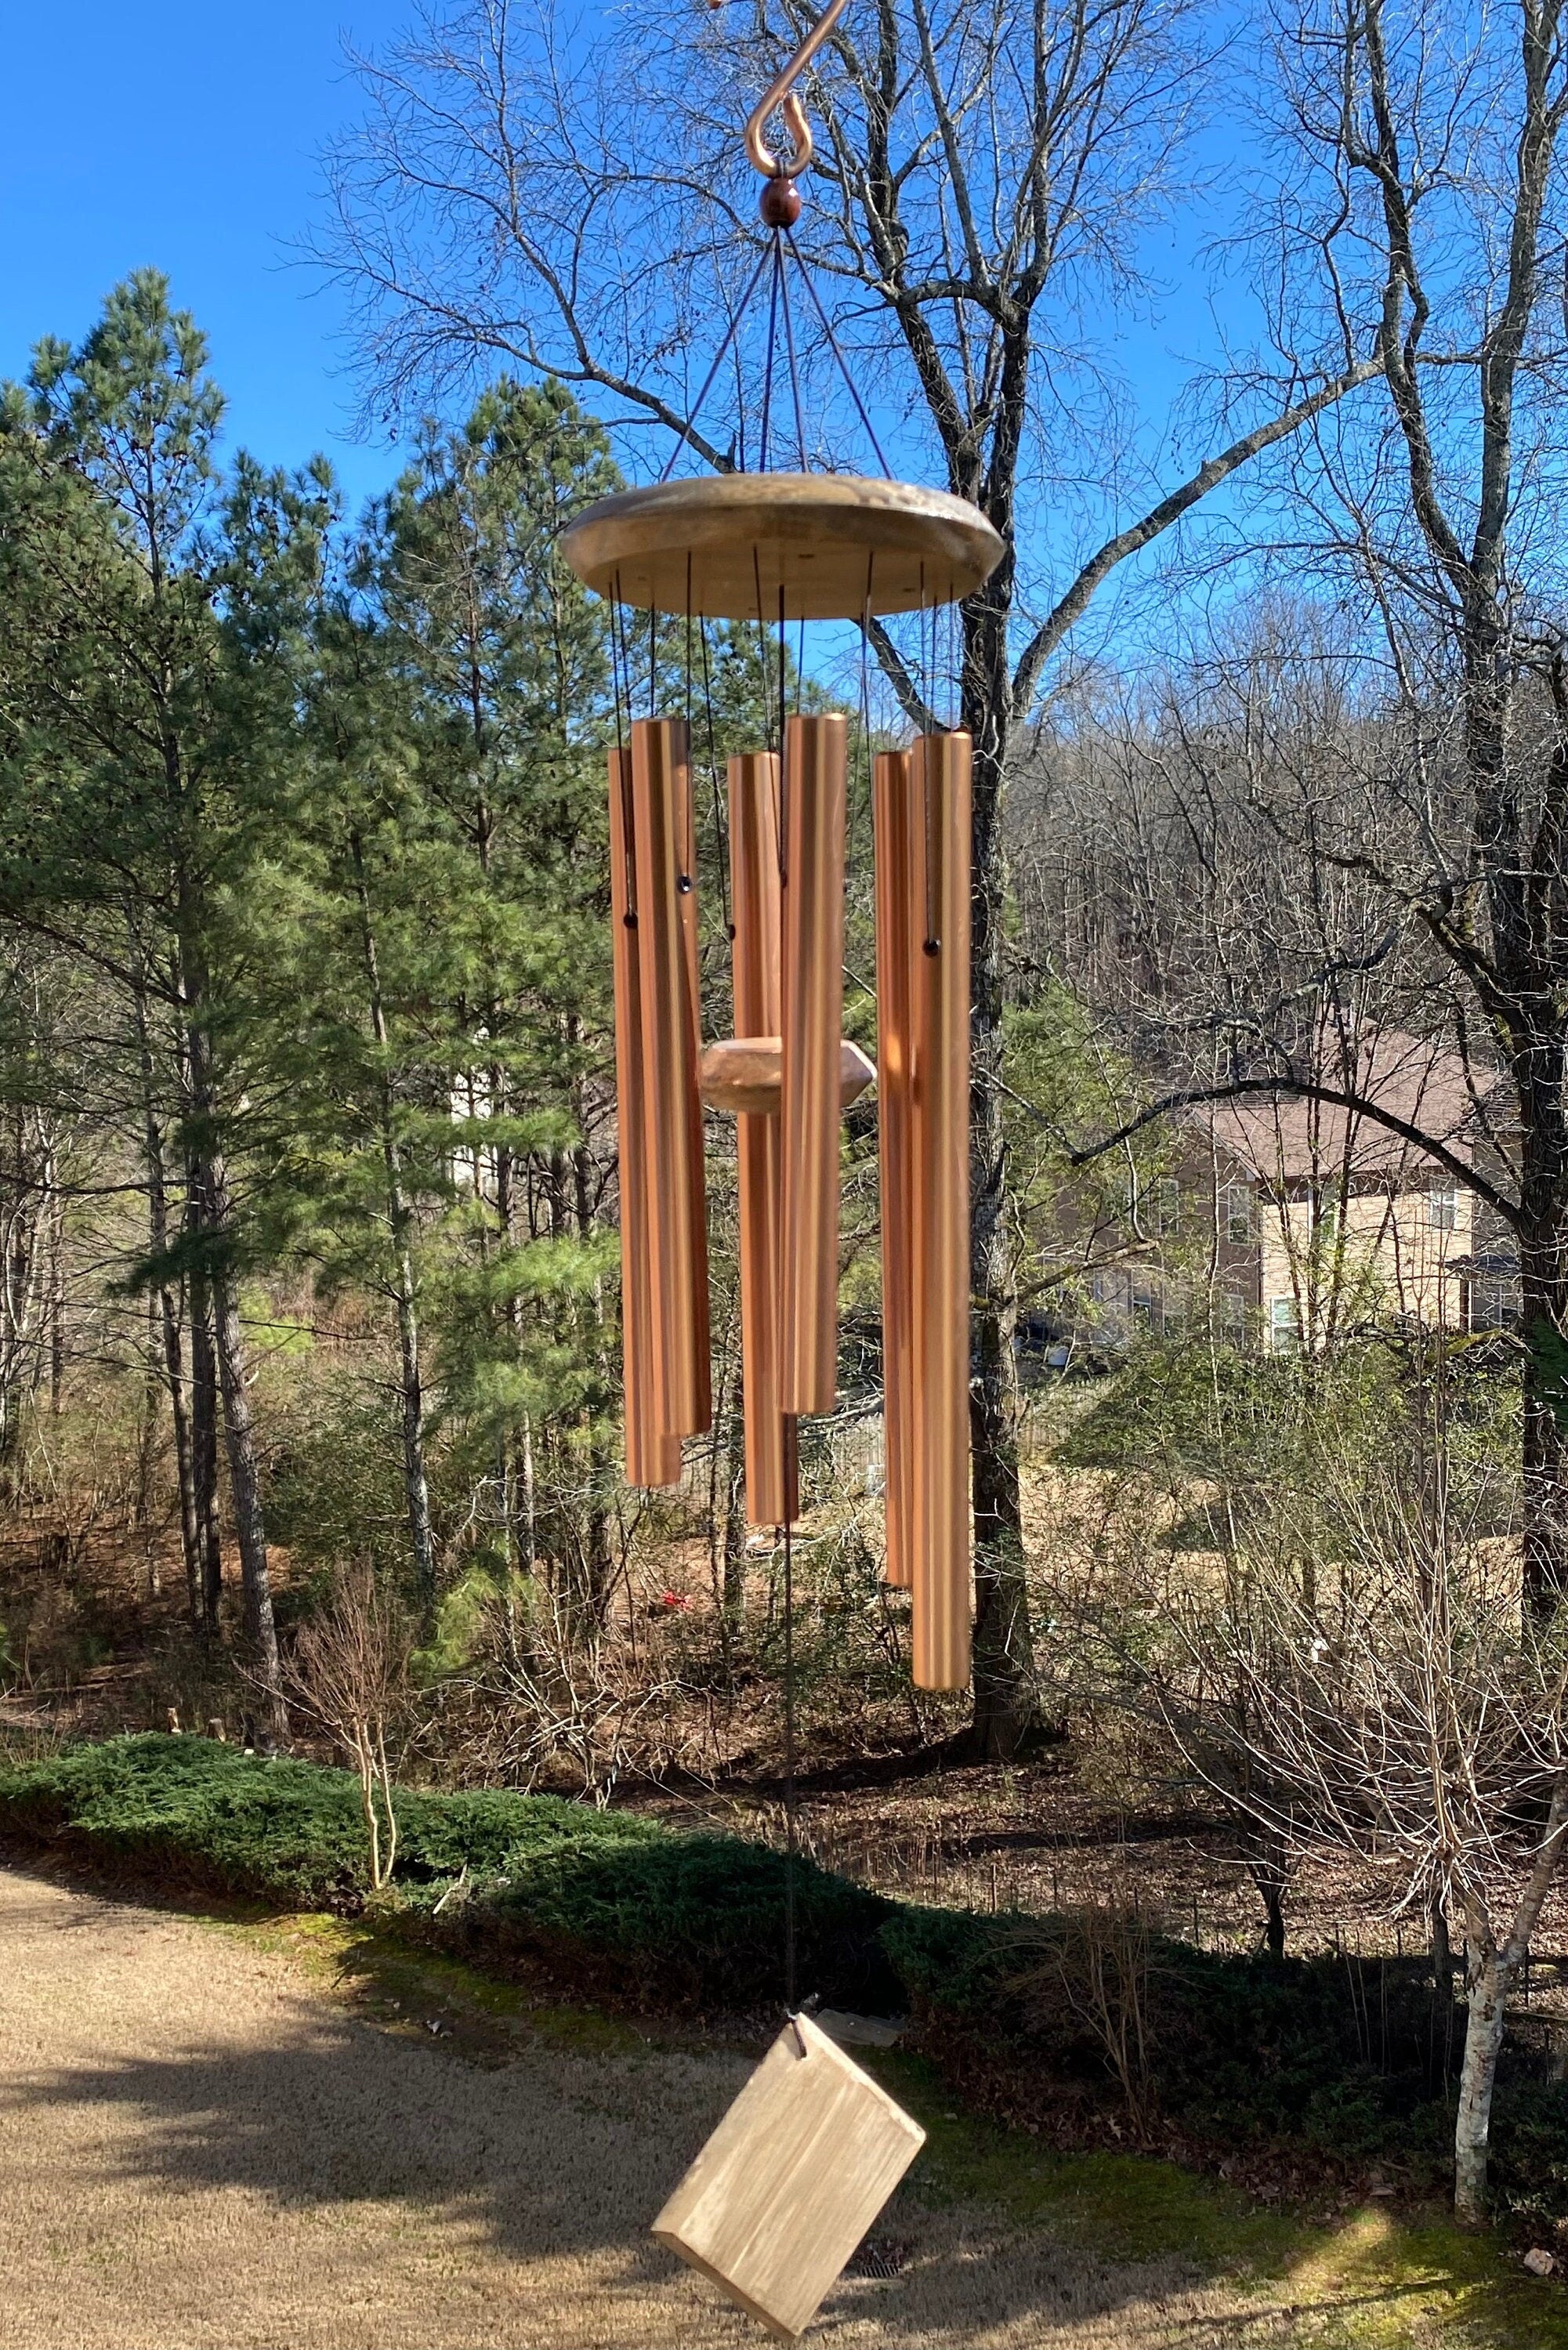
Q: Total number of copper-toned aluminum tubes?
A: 6